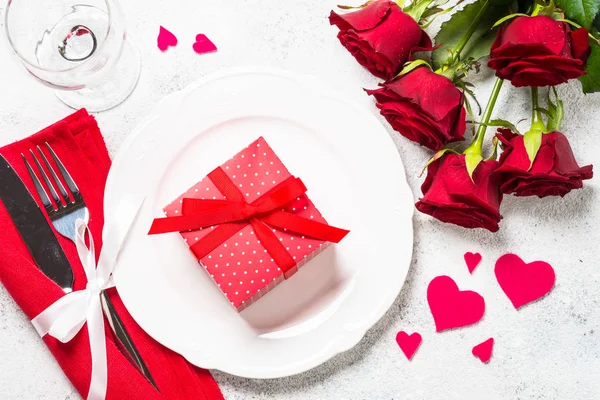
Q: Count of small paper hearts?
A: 5